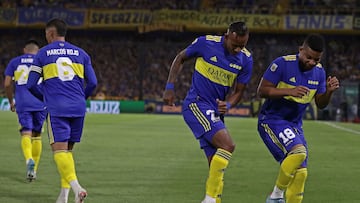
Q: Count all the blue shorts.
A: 4